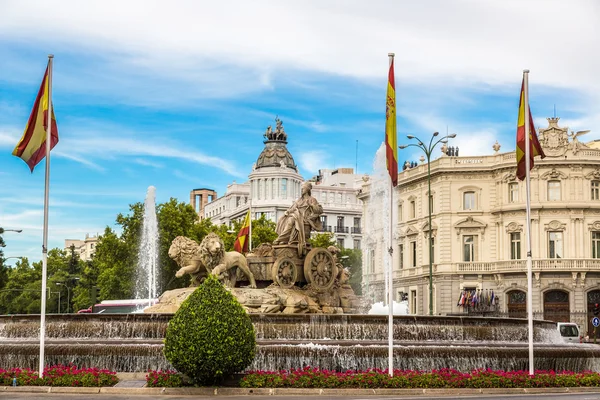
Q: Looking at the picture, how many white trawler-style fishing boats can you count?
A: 0